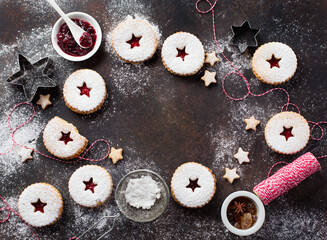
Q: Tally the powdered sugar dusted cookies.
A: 9